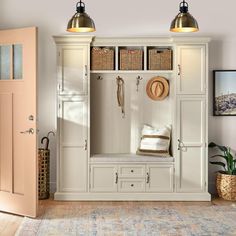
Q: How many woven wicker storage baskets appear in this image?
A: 3